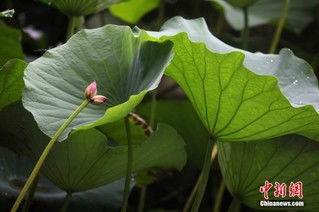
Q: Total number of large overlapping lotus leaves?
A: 2